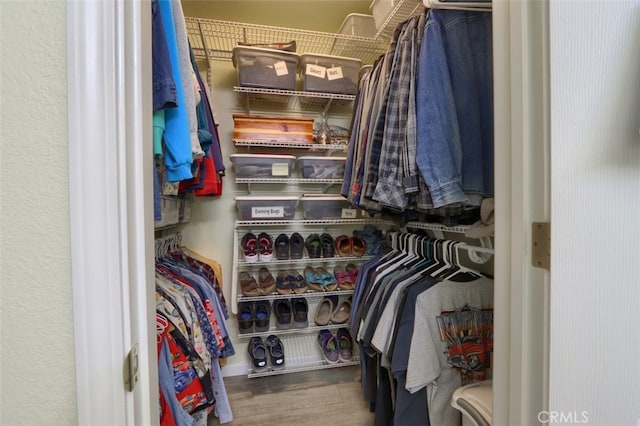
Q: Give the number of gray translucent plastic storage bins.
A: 6